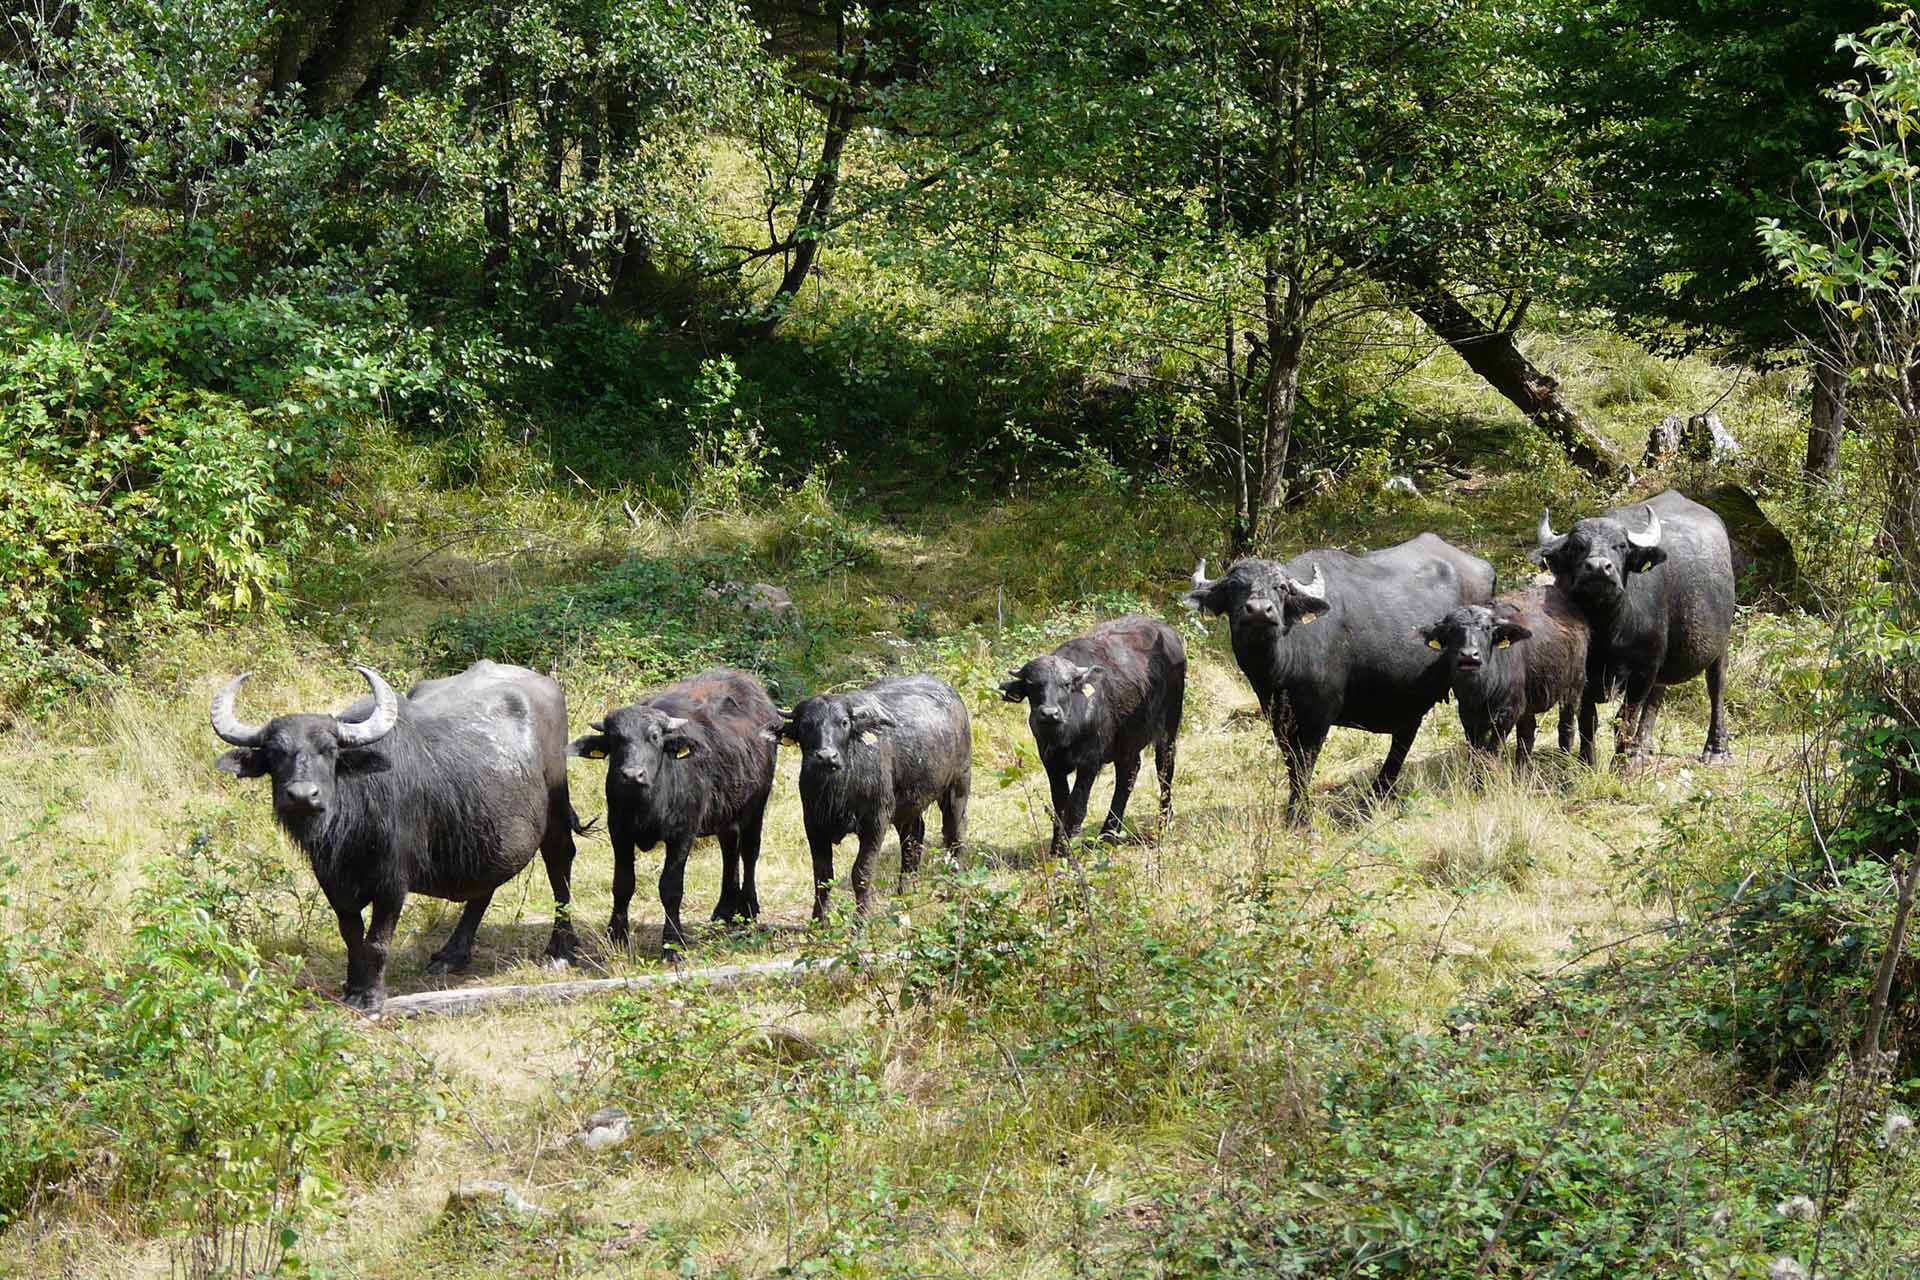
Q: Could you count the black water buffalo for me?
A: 7